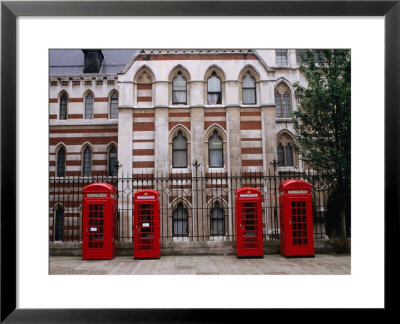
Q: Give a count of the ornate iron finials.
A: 3